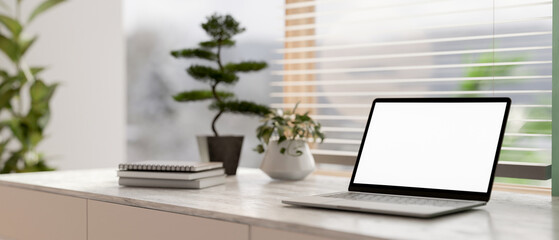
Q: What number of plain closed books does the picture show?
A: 2